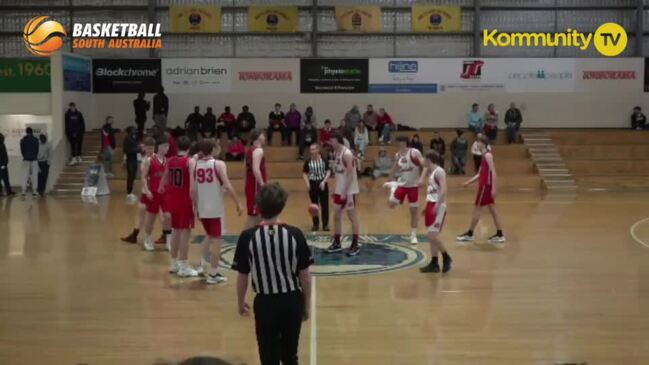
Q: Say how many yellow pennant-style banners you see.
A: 4